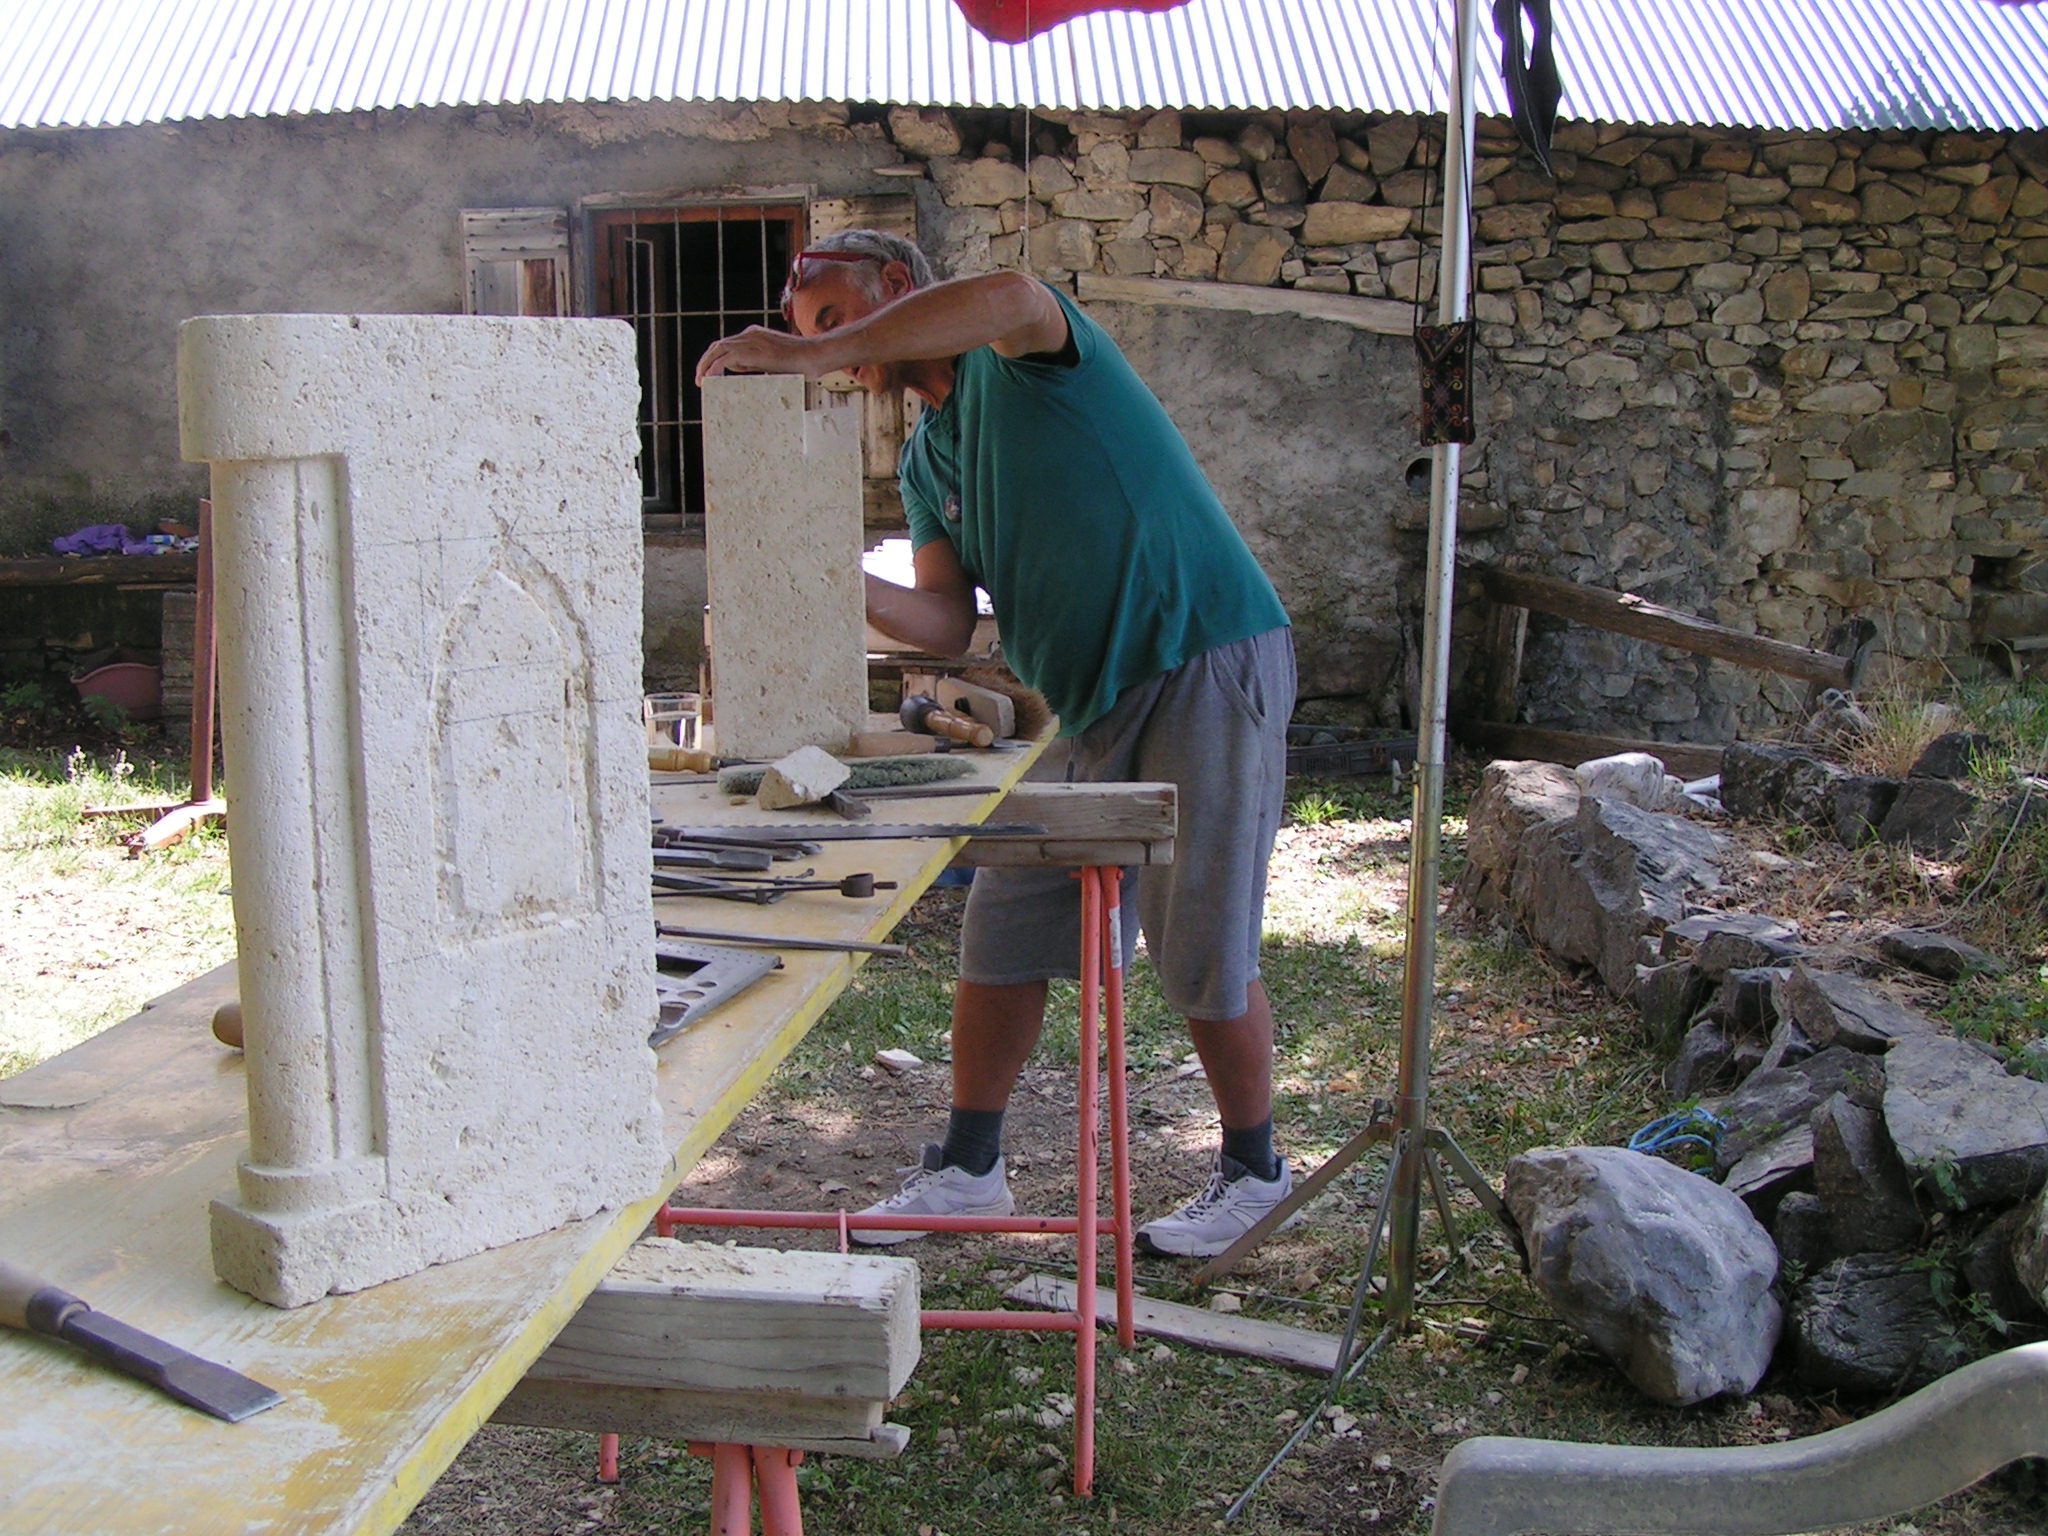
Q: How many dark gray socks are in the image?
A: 2